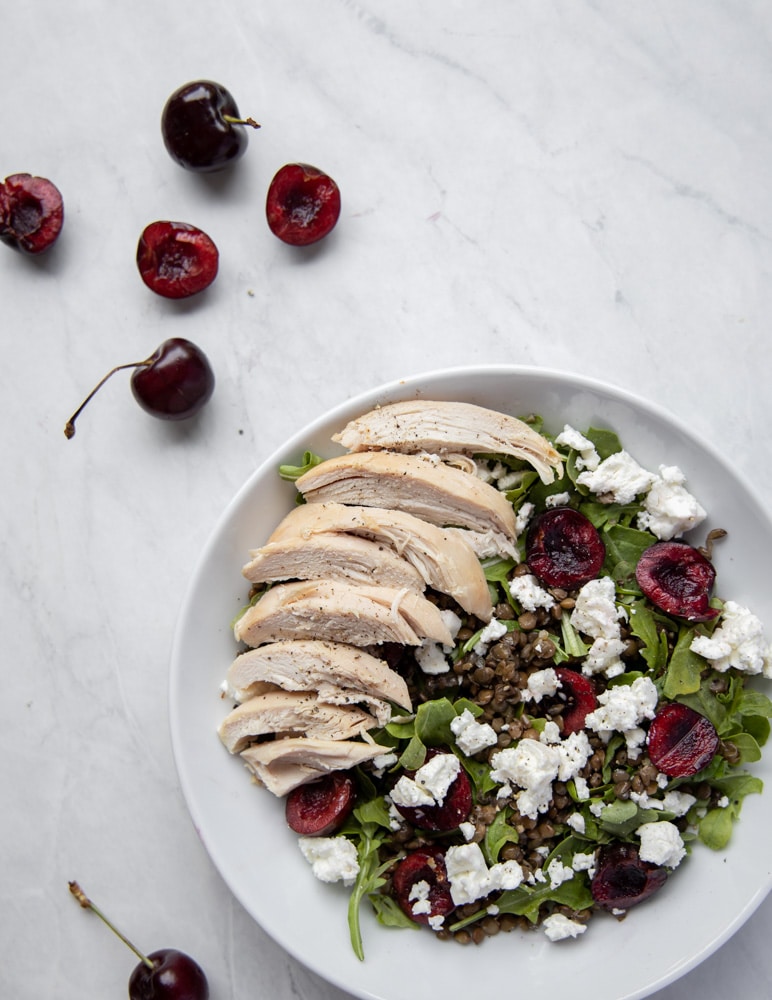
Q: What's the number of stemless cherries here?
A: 11